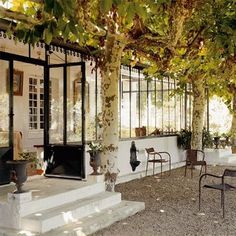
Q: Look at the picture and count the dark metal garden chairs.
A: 3